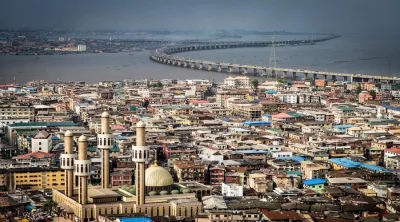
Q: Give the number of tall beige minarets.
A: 4